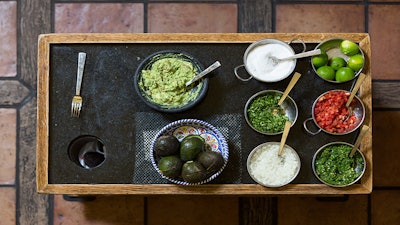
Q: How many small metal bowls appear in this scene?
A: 6